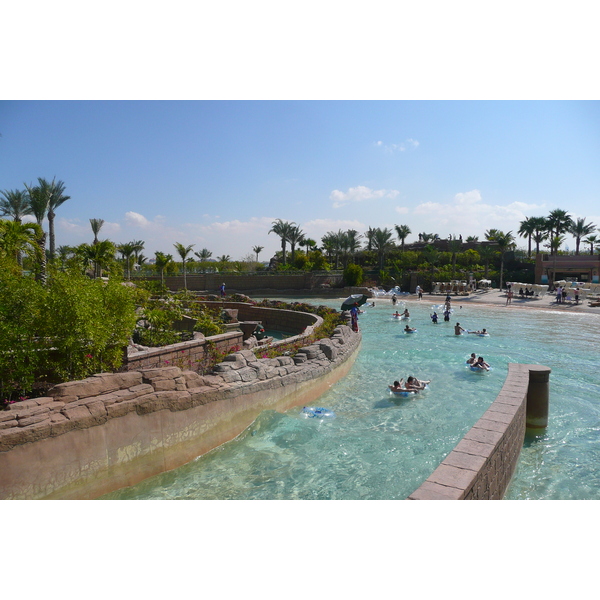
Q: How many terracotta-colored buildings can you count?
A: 1